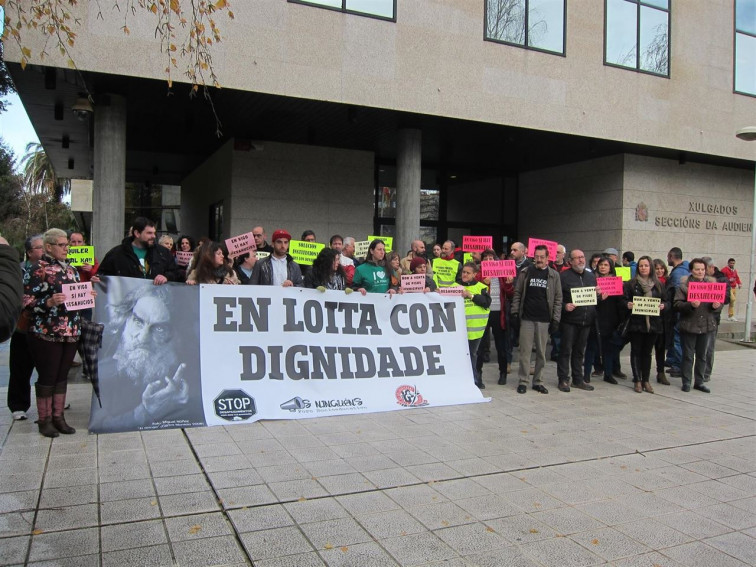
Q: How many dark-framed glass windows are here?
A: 4